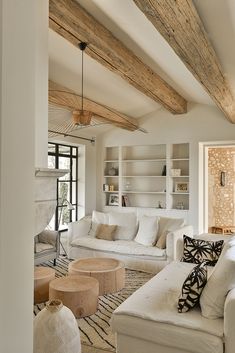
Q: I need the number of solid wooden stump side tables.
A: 3